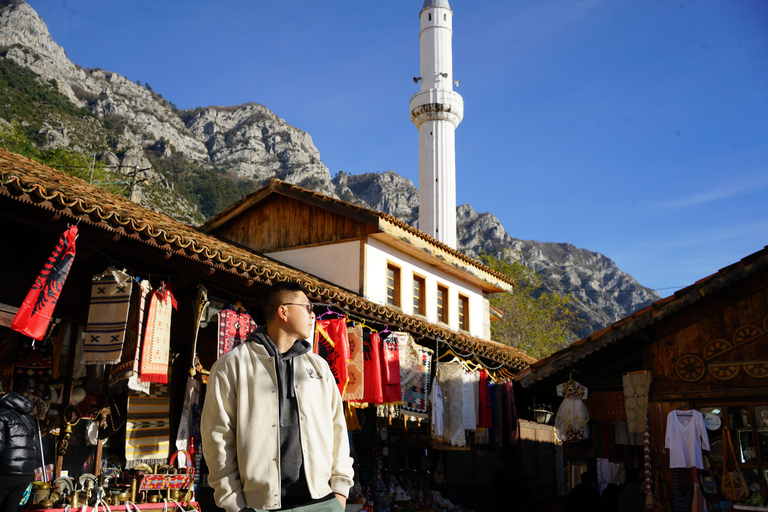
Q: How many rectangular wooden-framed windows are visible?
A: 4